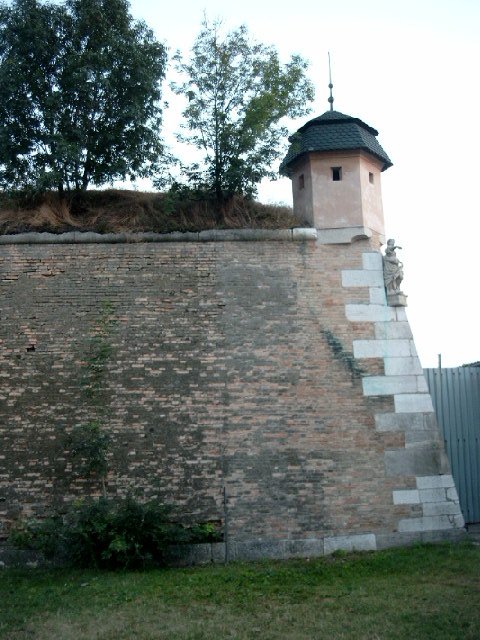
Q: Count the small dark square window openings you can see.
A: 3